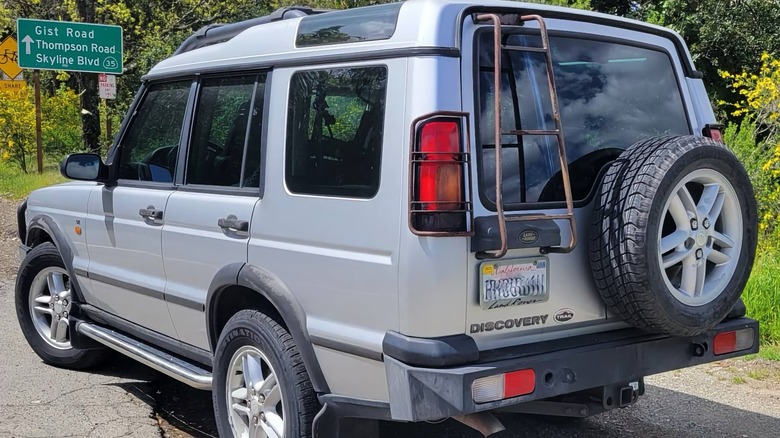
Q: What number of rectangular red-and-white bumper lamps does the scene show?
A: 2